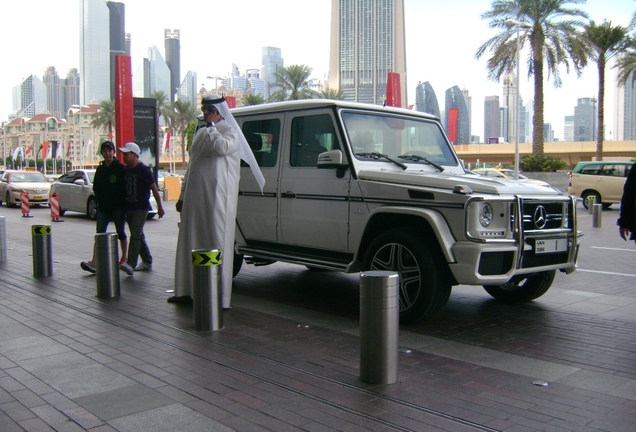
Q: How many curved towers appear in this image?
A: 2